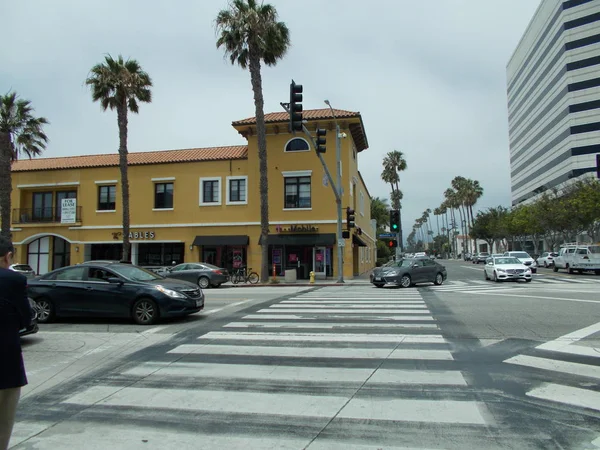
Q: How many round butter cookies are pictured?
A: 0